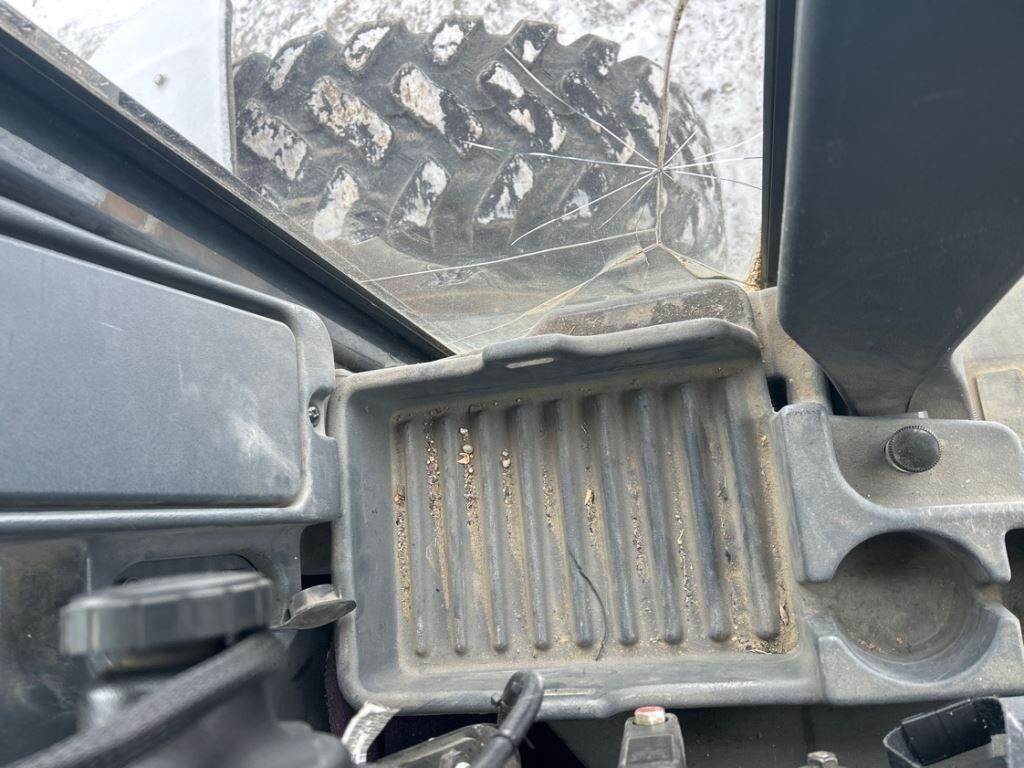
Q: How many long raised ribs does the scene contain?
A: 9